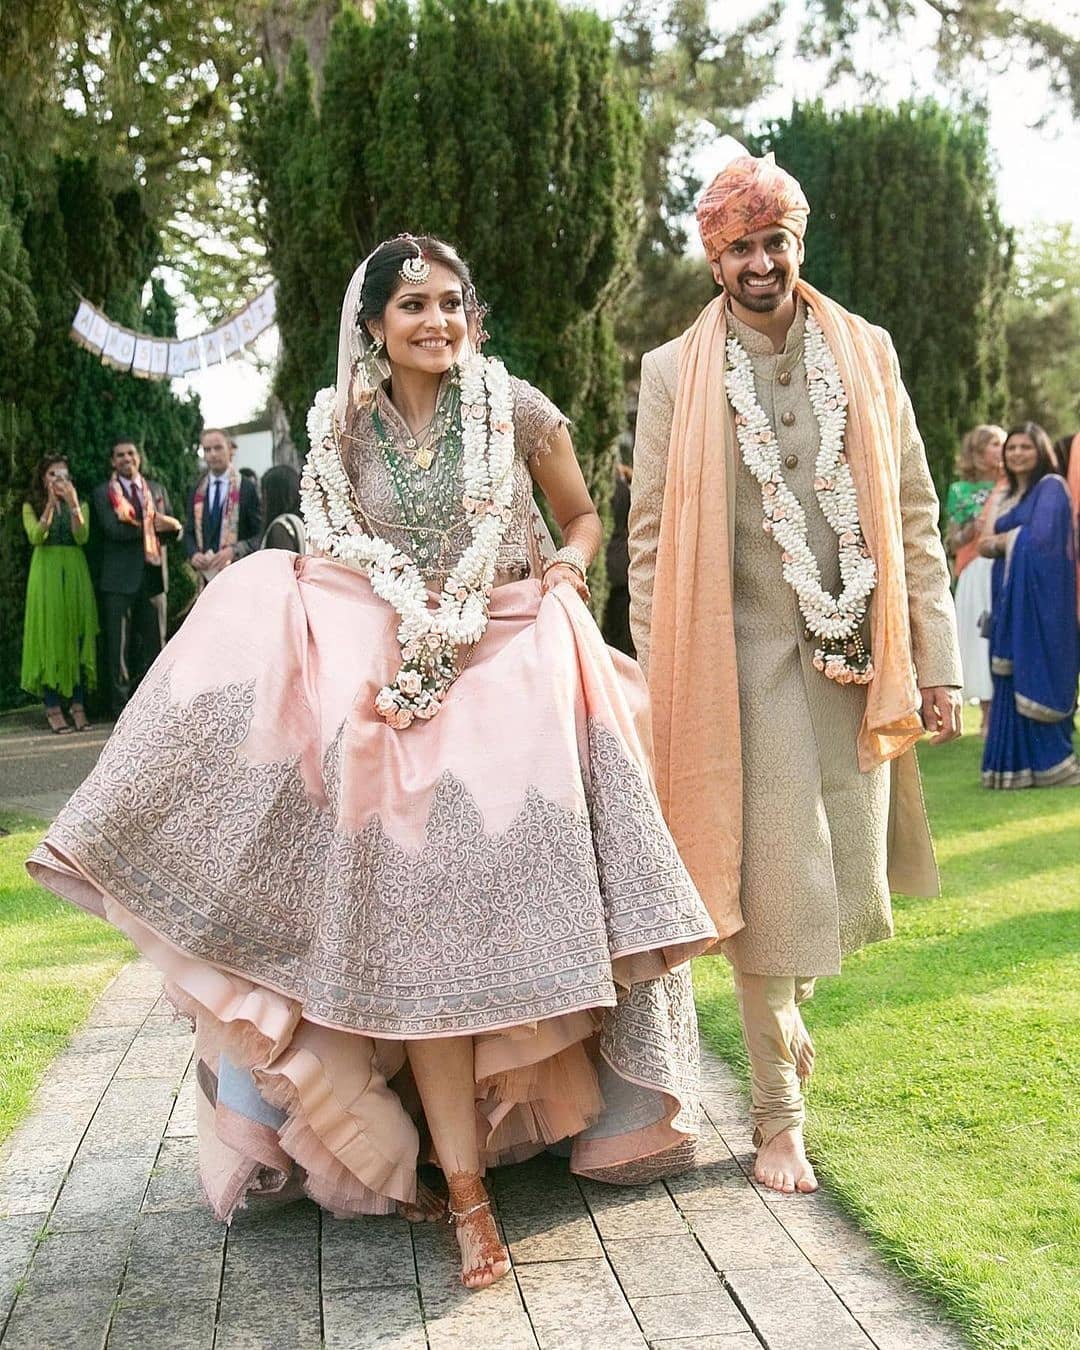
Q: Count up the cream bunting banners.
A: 1